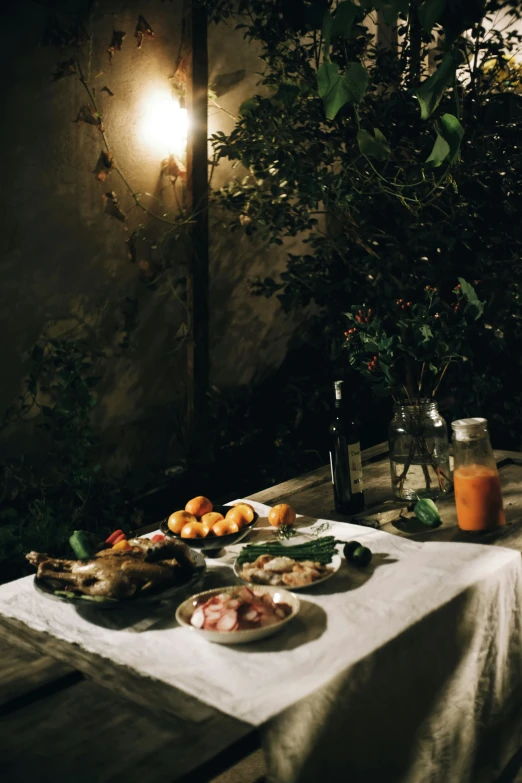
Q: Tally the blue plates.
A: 0